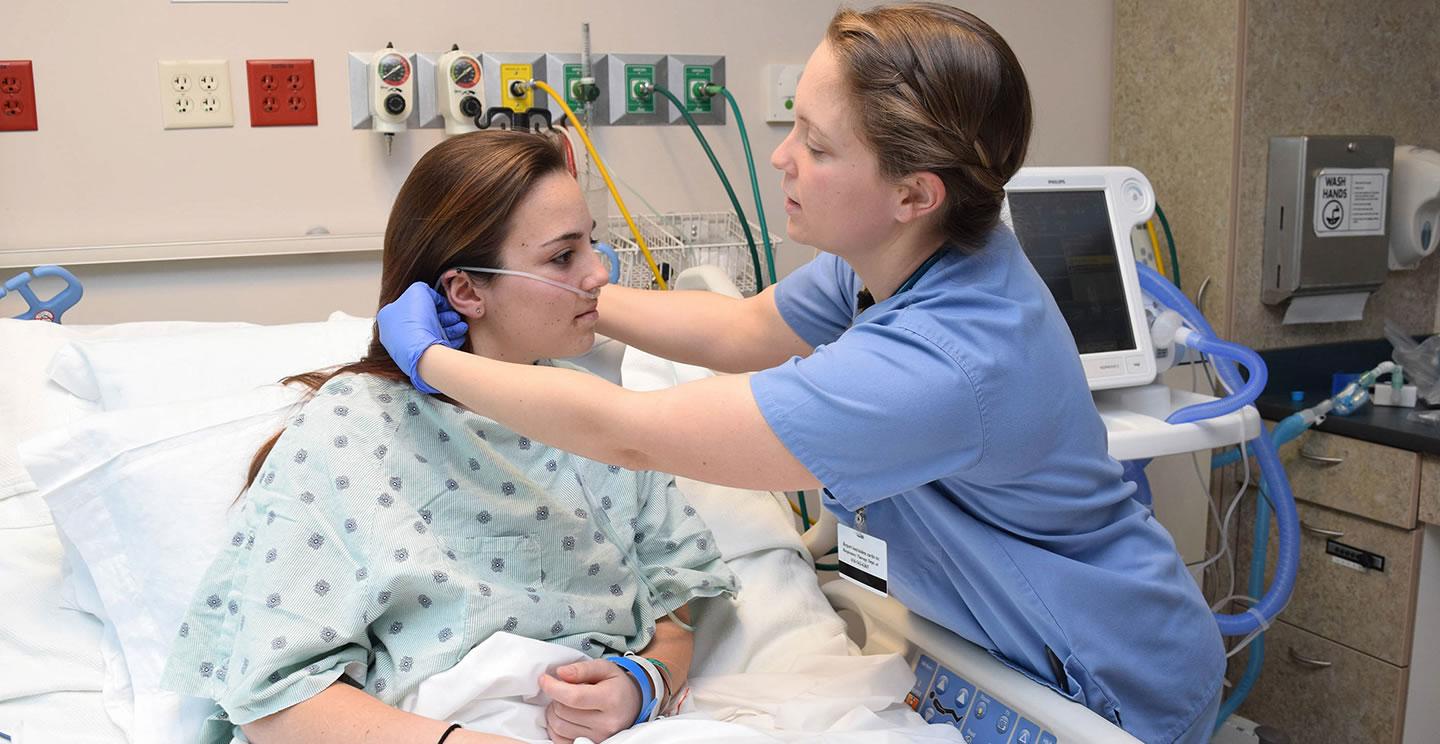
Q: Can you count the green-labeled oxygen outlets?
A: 3